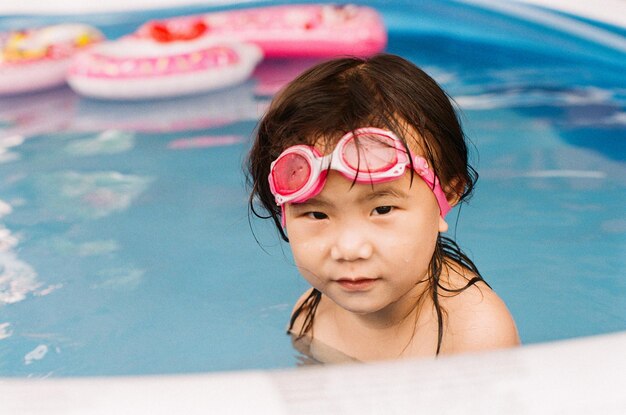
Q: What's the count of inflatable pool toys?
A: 3